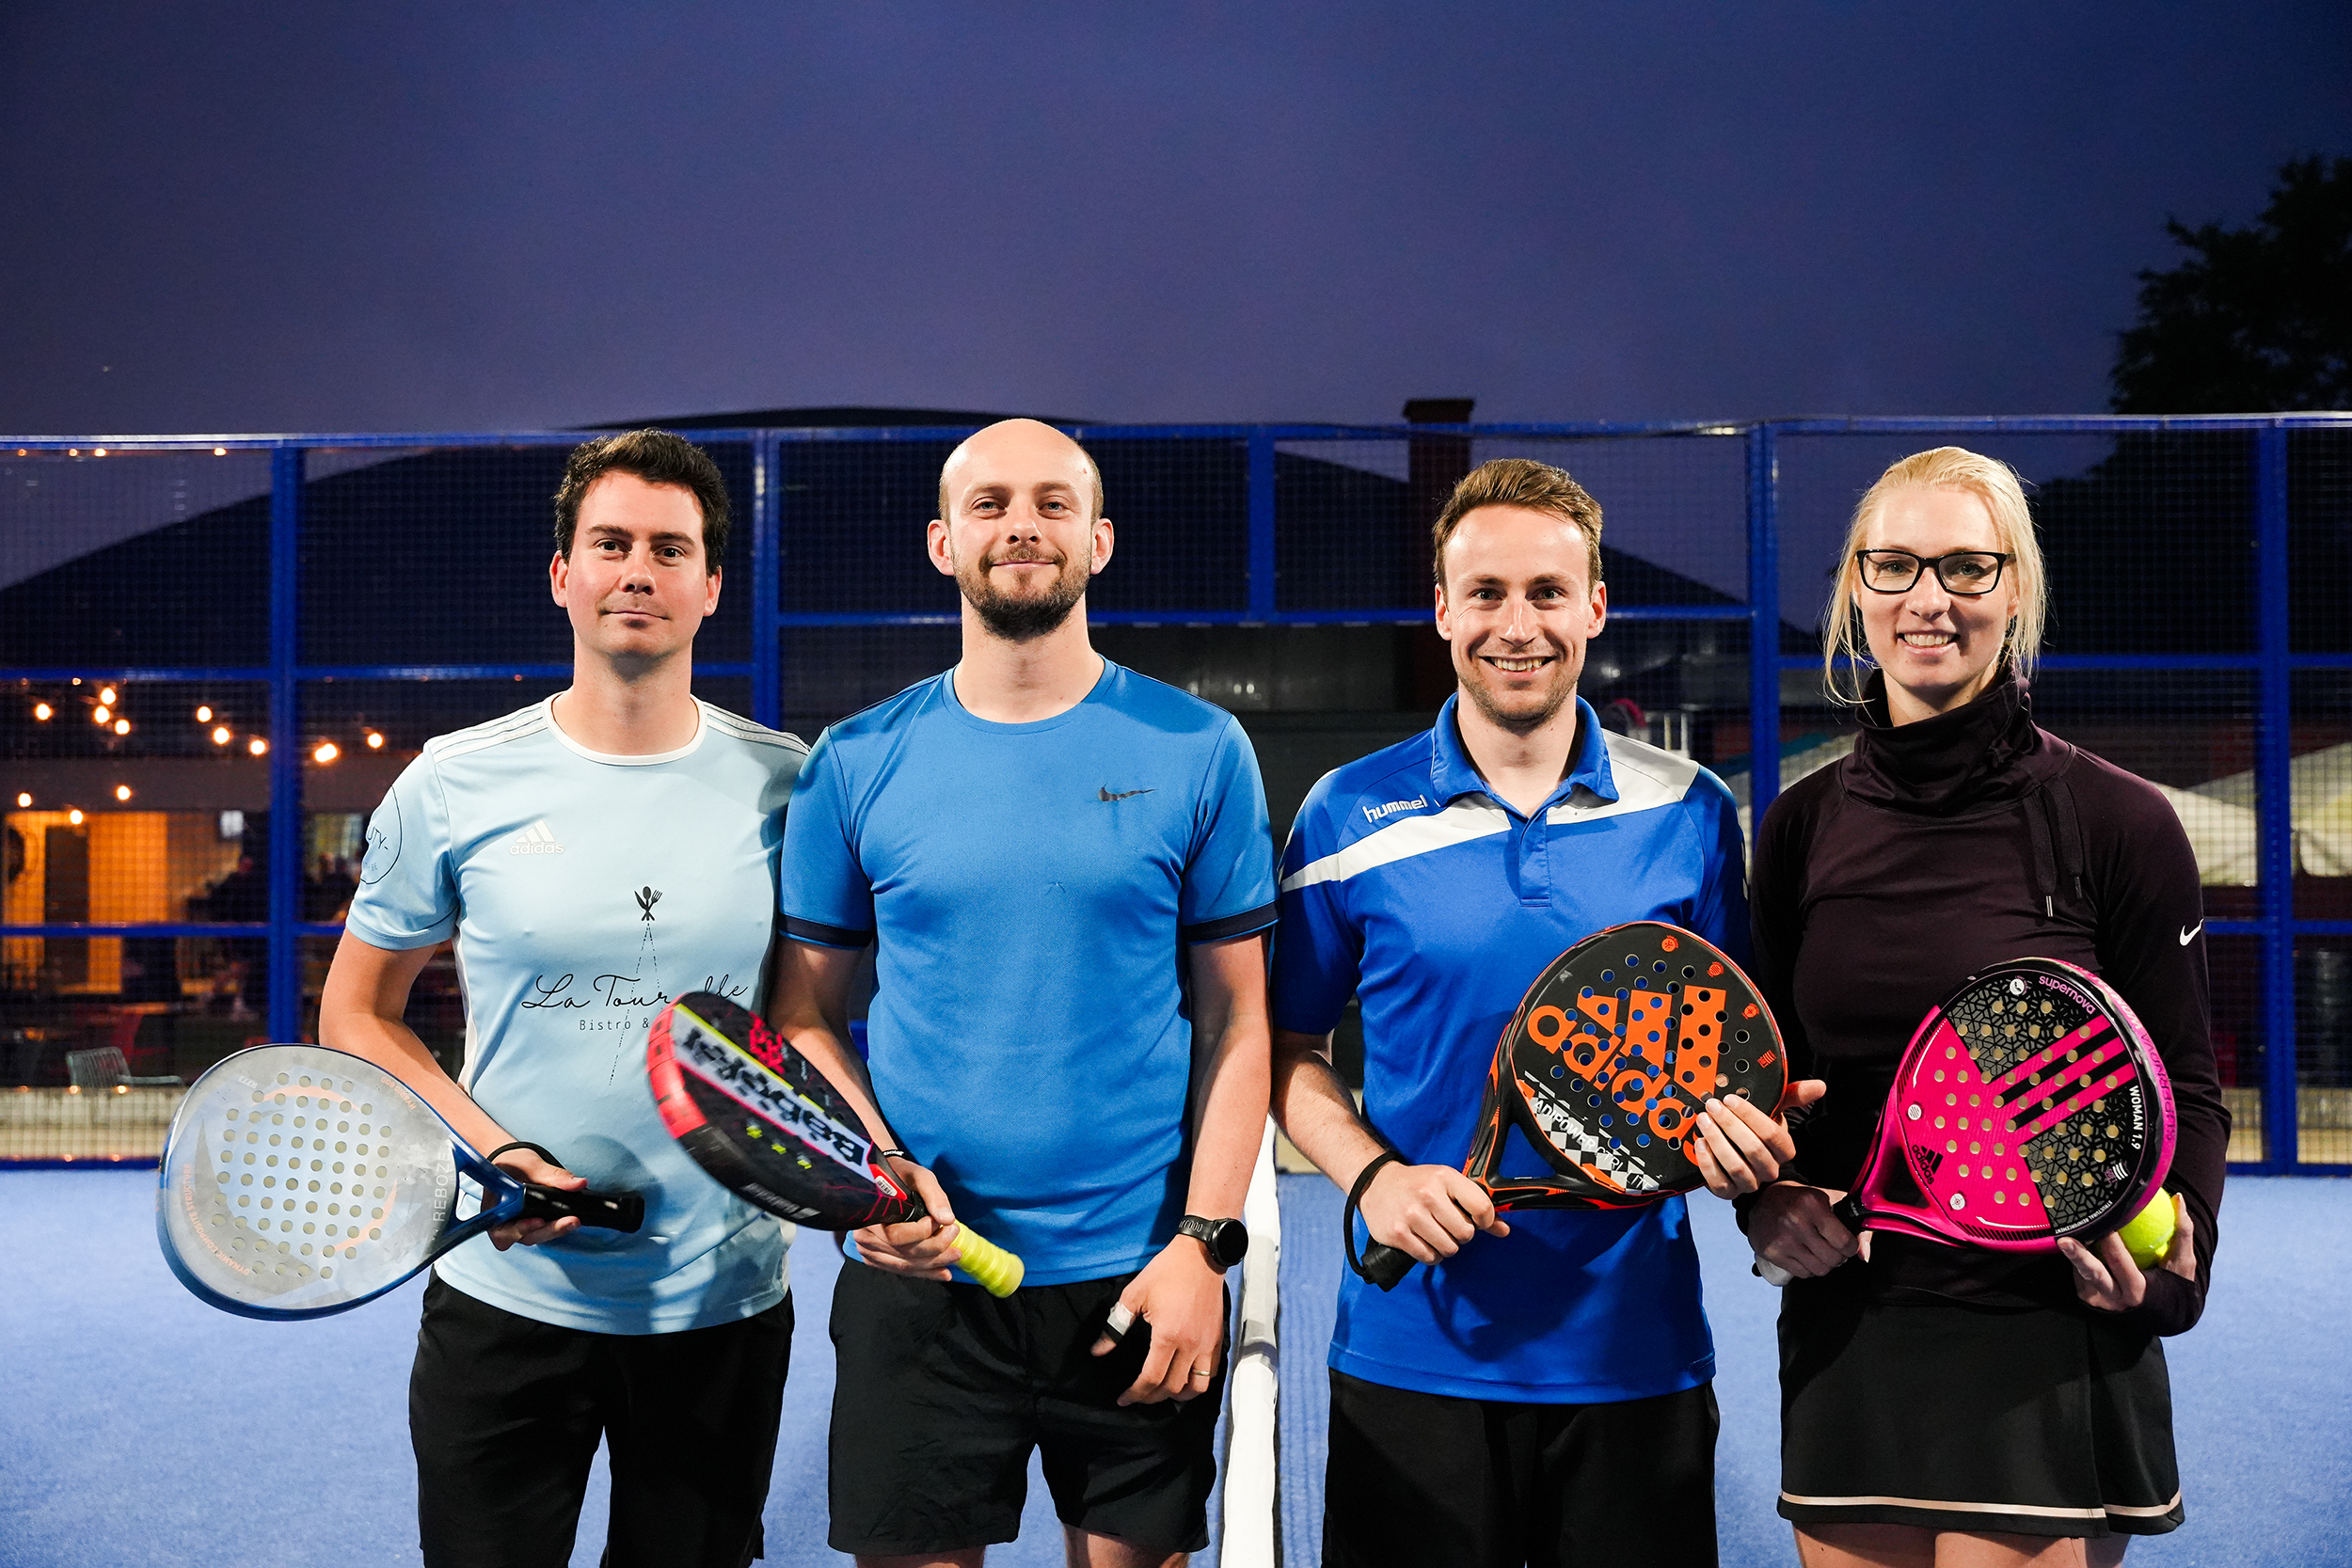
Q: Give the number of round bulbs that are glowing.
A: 12